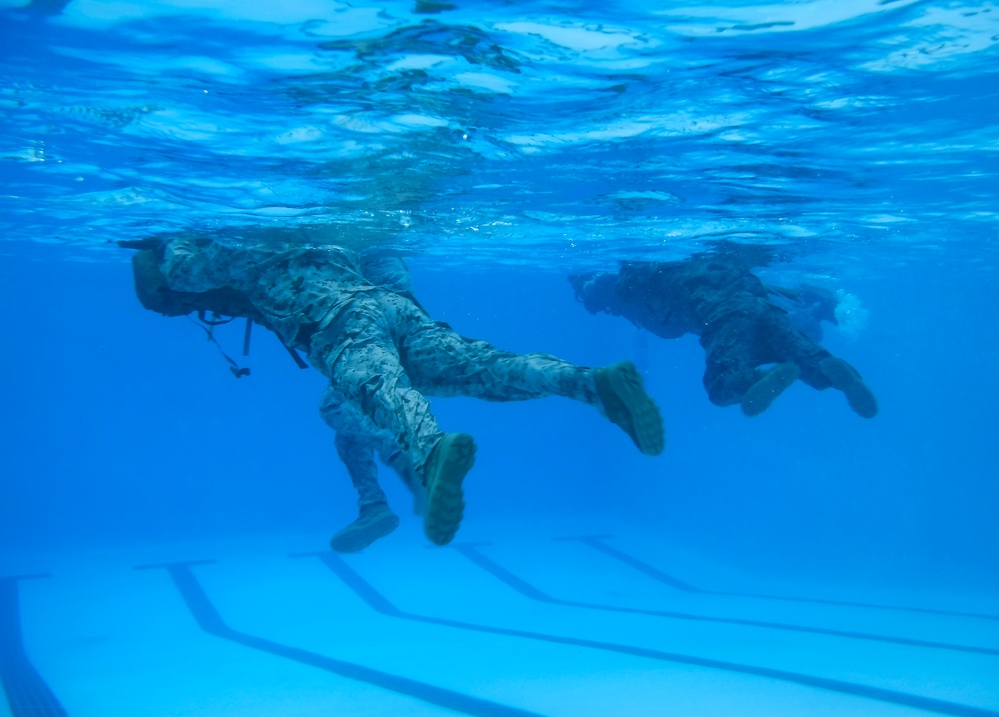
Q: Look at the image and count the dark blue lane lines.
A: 5